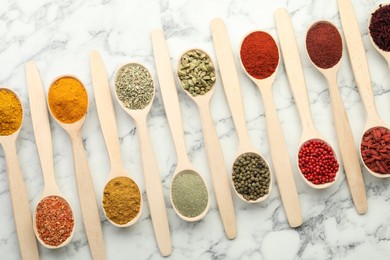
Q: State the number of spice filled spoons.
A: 13